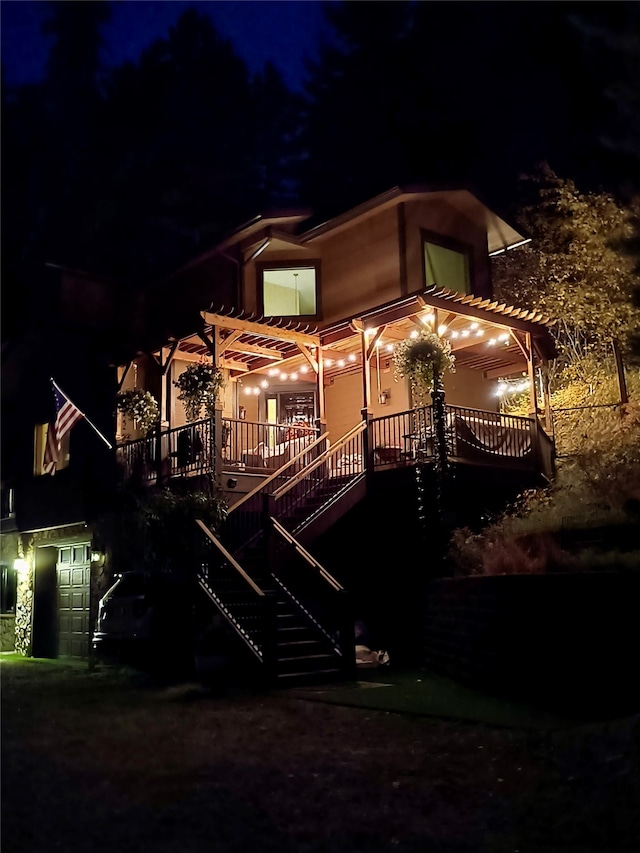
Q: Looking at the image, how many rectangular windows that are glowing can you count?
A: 3